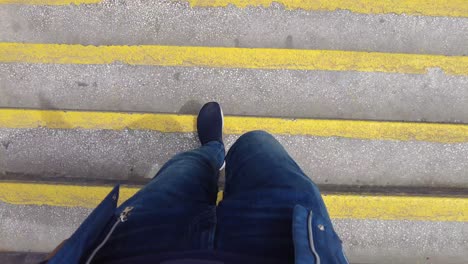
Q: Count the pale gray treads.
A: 4